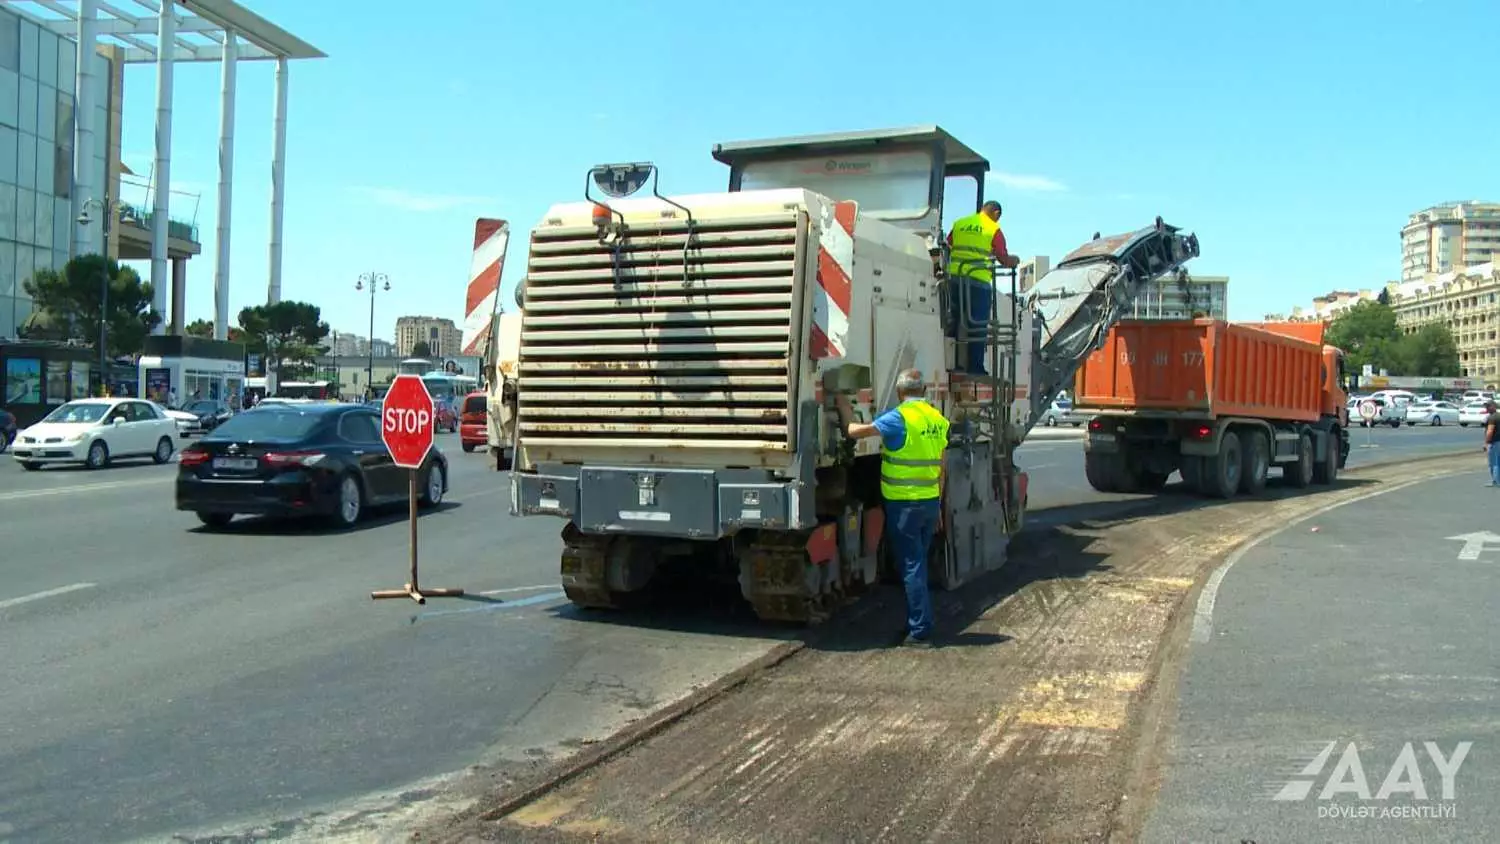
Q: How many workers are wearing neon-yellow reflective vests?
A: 2